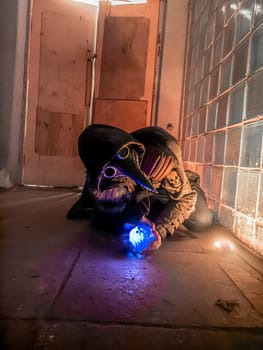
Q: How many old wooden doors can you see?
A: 2